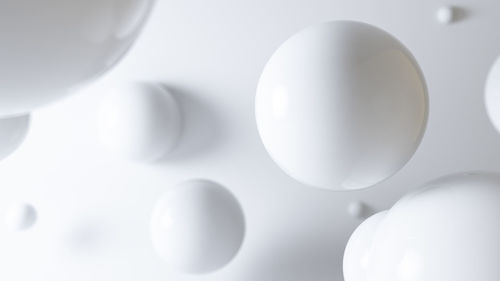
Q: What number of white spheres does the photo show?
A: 11